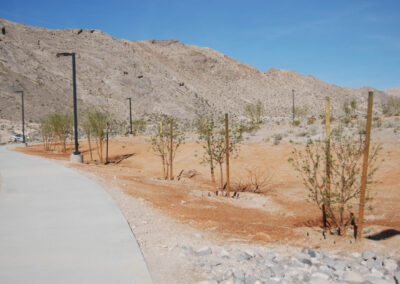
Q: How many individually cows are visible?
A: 0